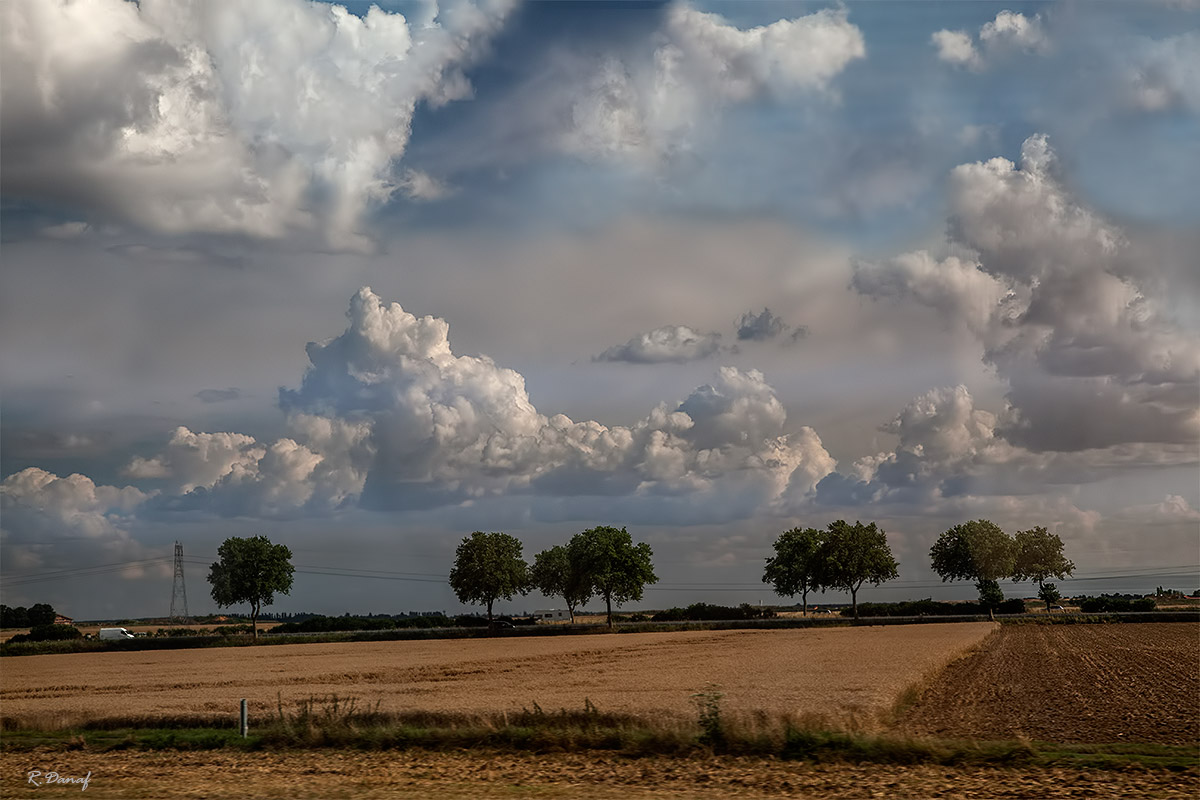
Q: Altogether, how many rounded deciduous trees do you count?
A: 8